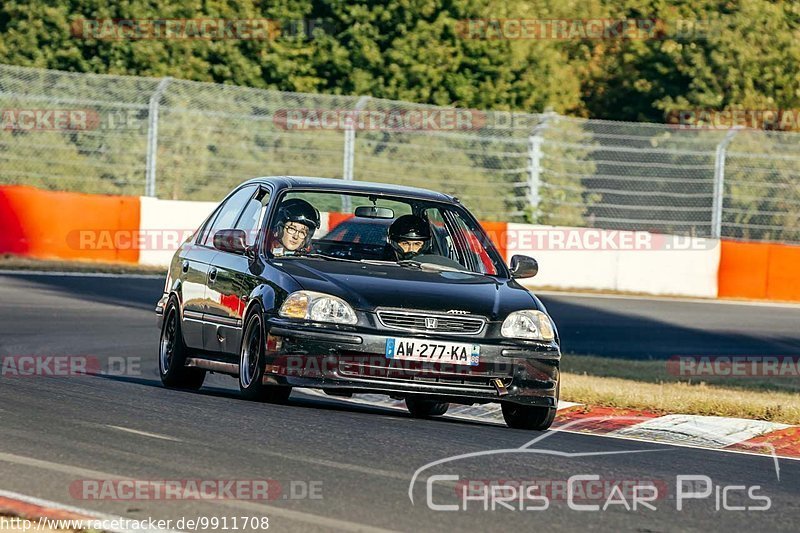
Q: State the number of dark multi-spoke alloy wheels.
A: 2